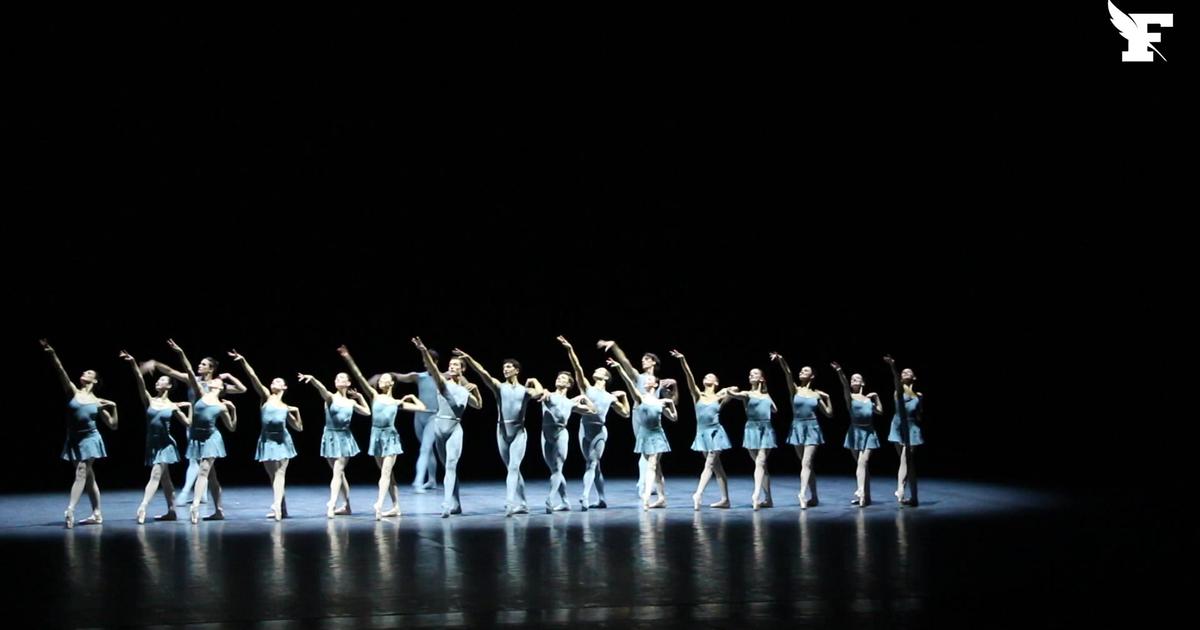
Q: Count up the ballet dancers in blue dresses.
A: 12